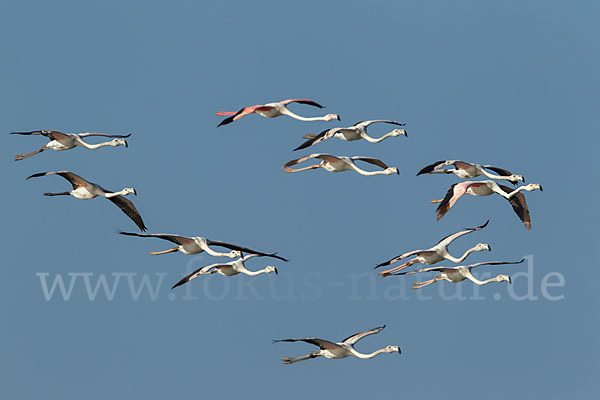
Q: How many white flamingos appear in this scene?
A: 12